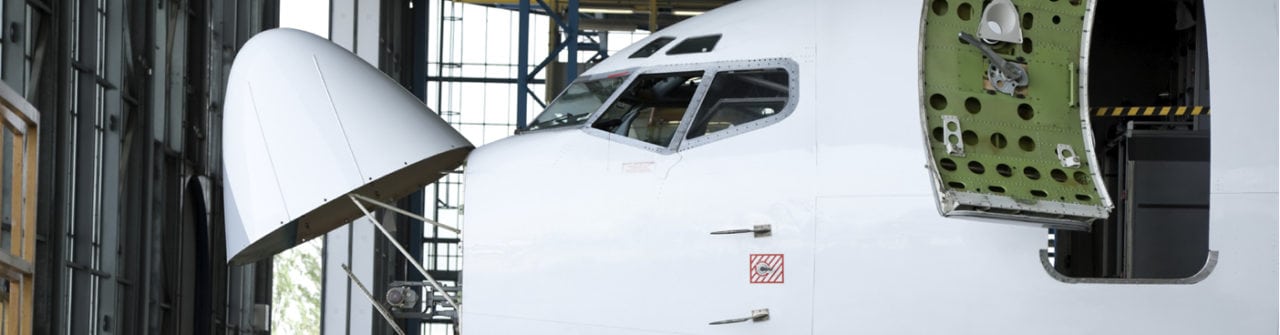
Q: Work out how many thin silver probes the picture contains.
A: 2